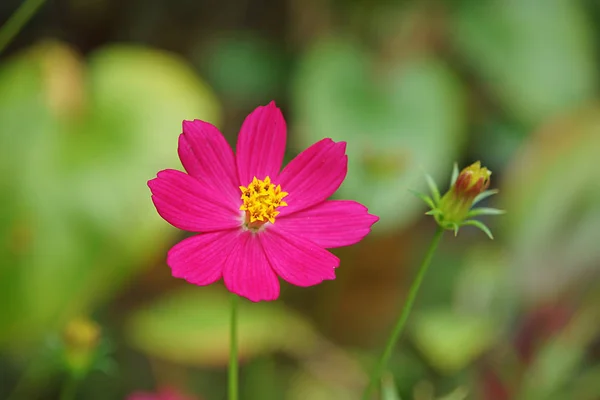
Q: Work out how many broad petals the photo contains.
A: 8